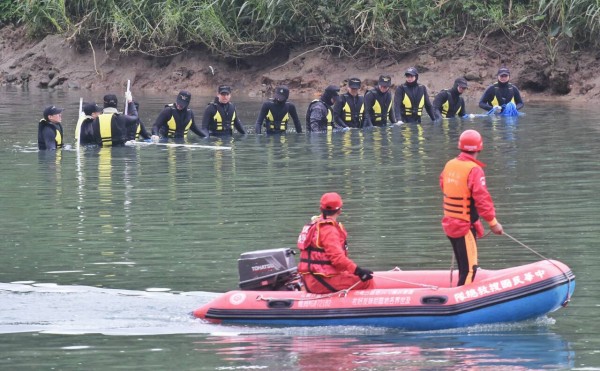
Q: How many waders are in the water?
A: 13